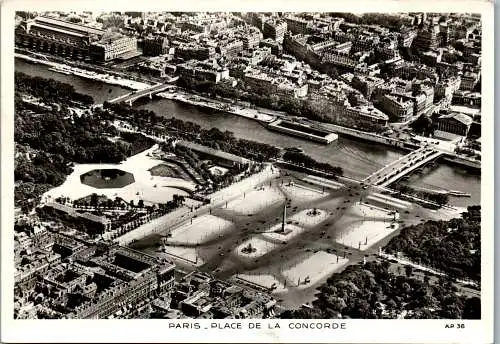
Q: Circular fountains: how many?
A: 2